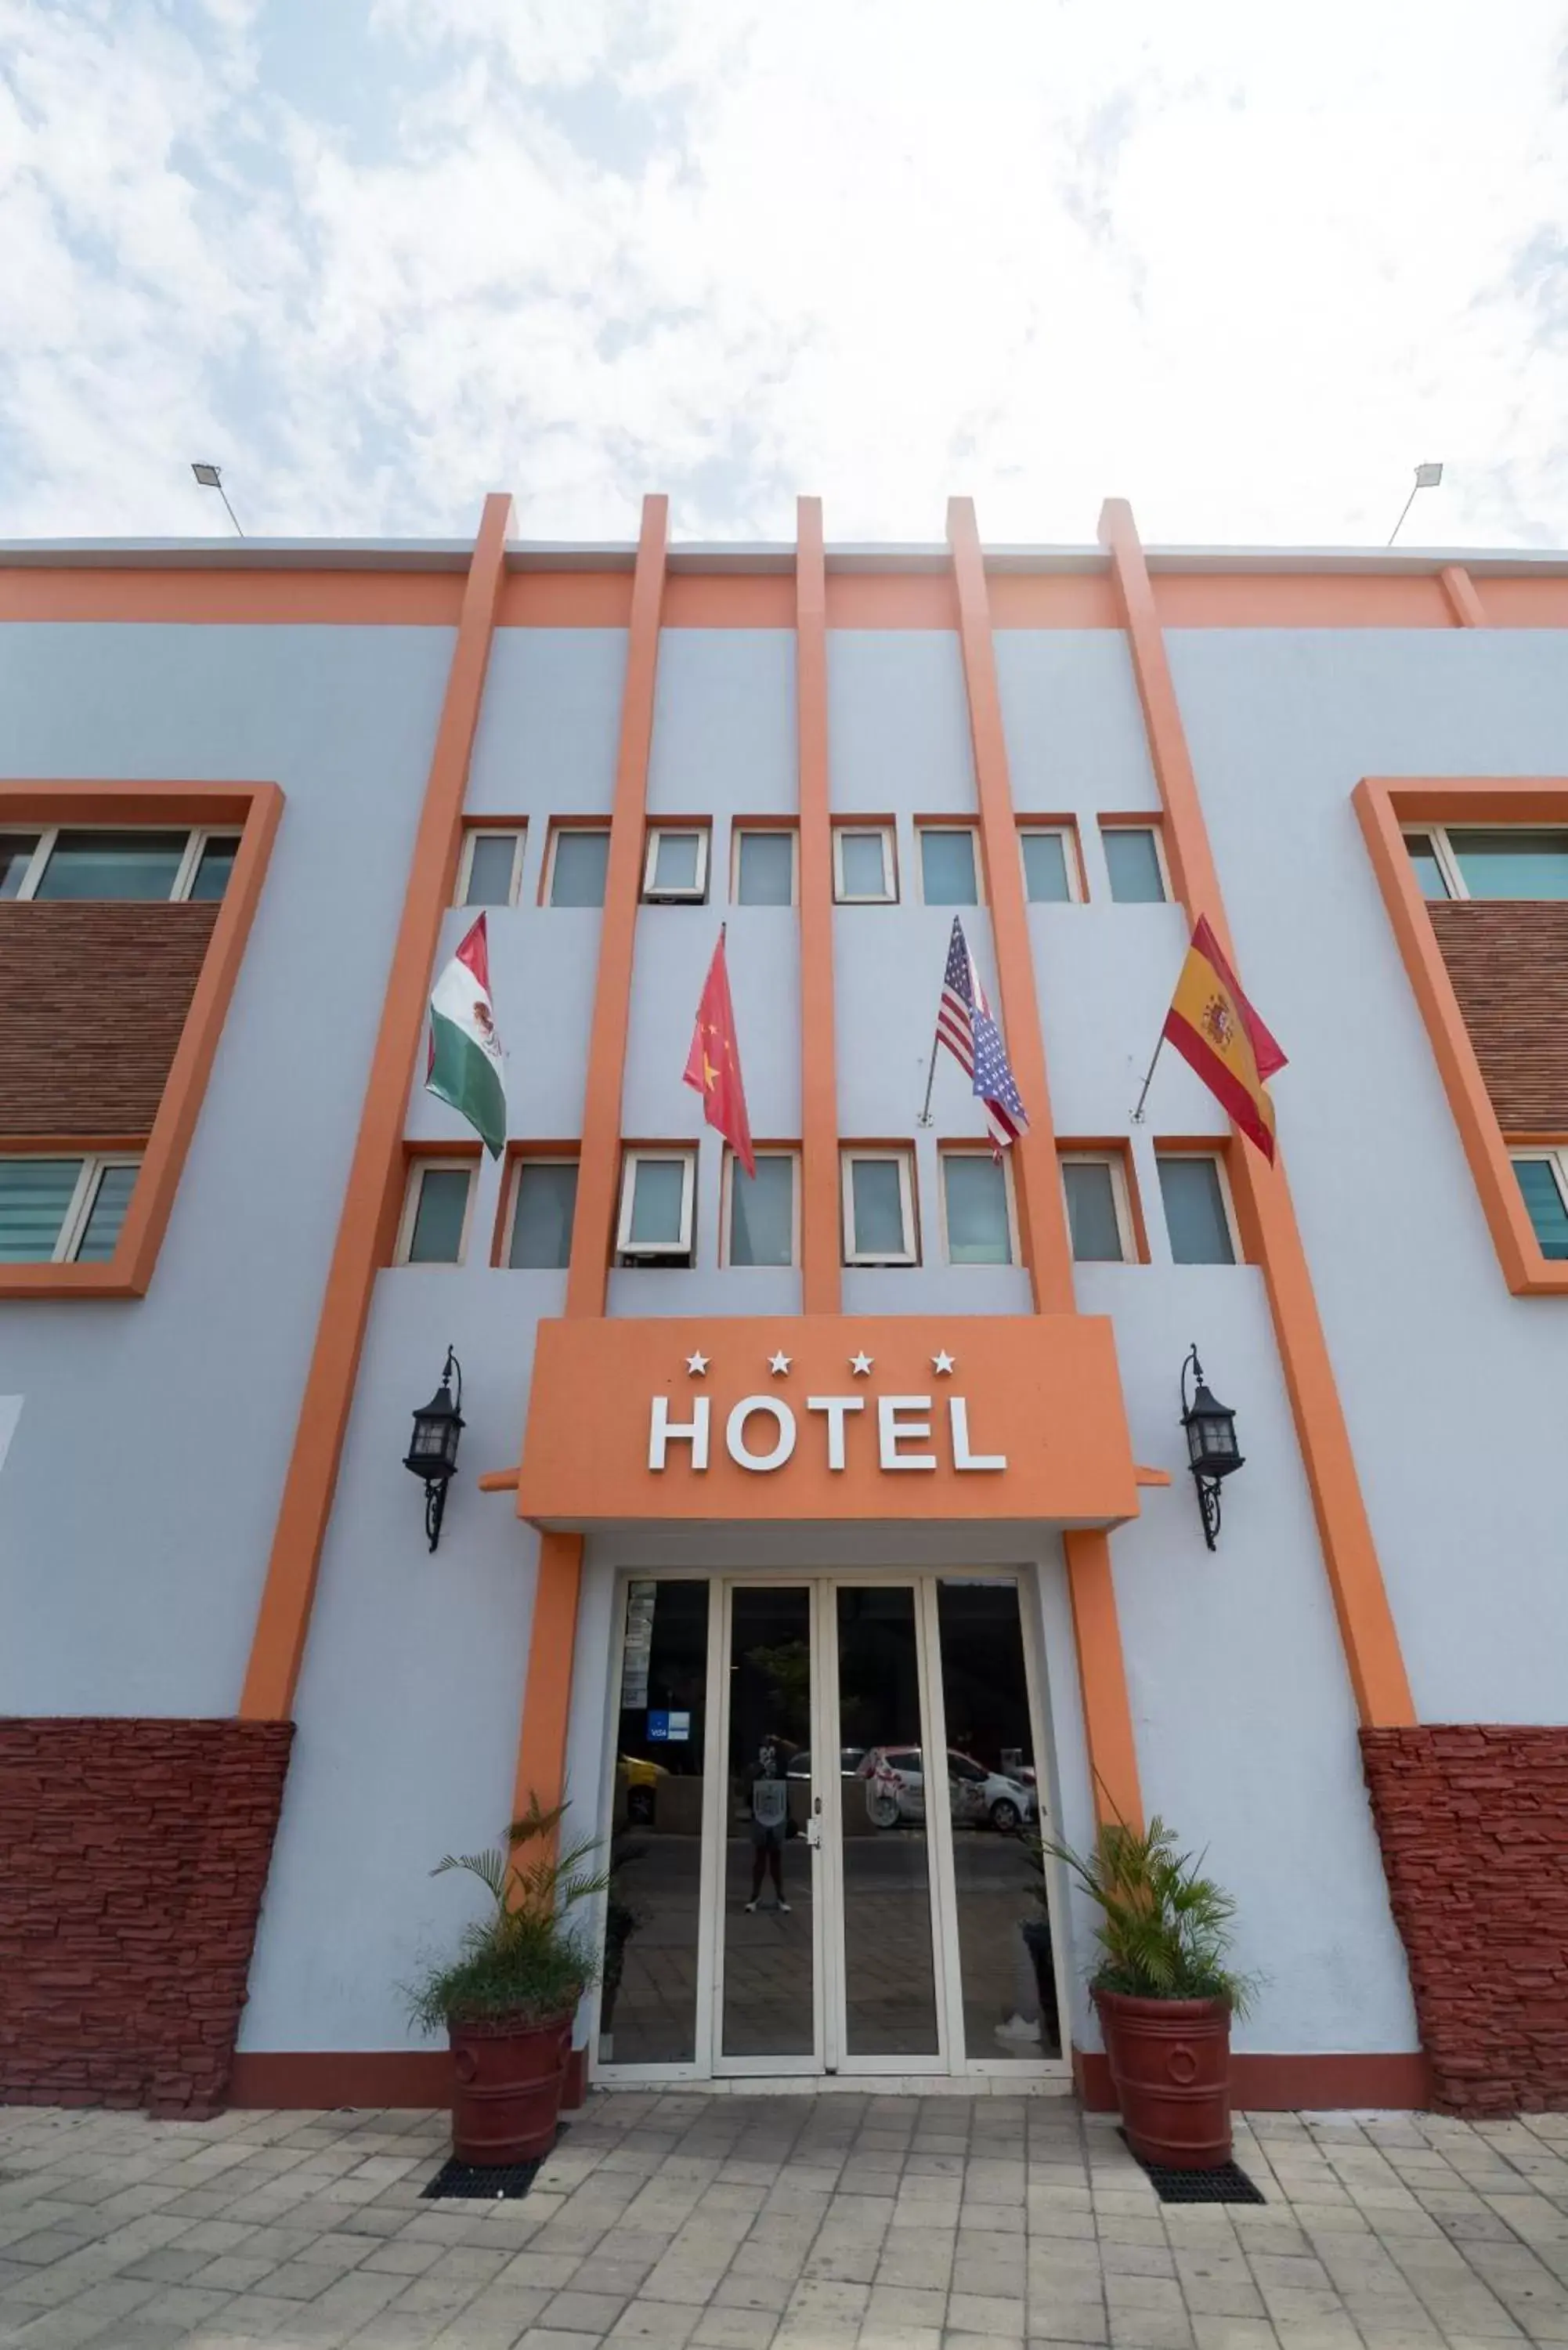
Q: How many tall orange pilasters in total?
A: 5